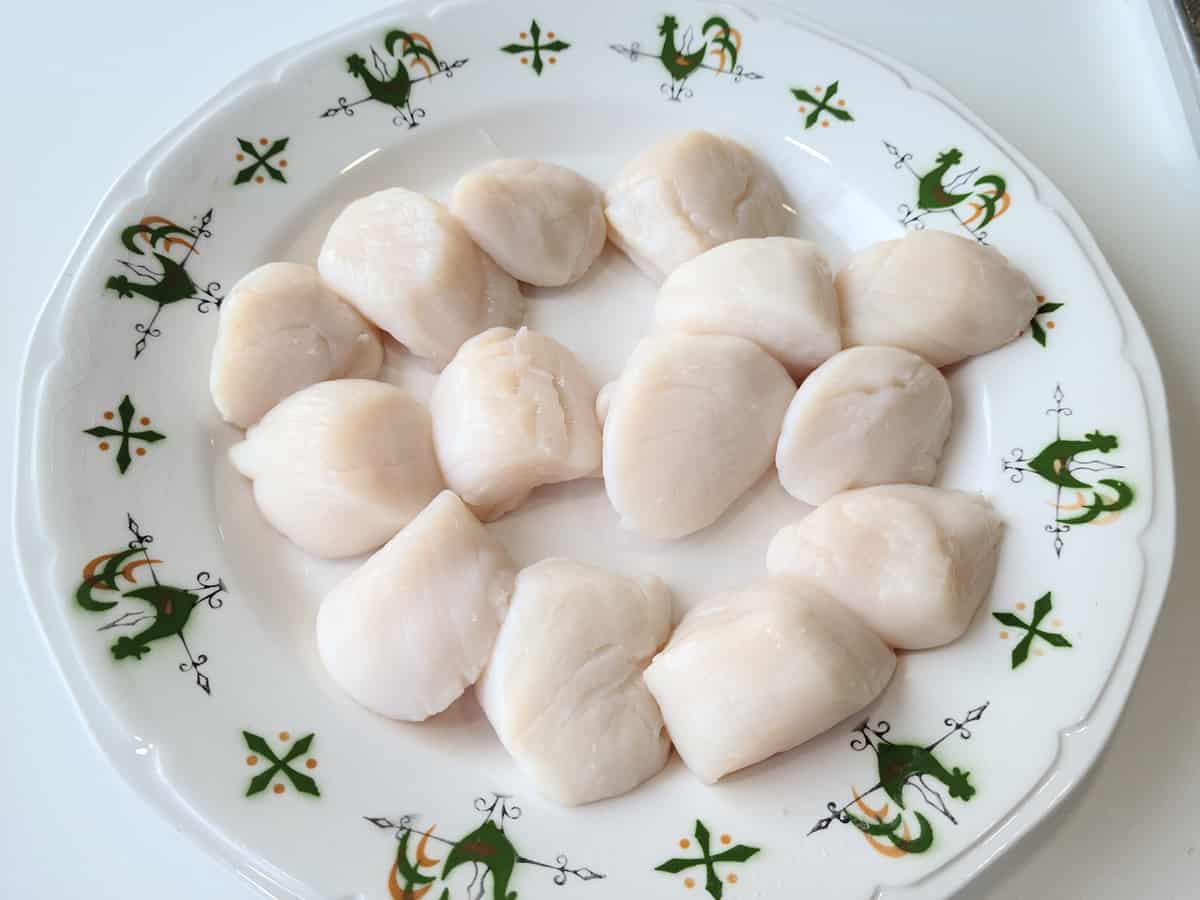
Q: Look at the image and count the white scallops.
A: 14